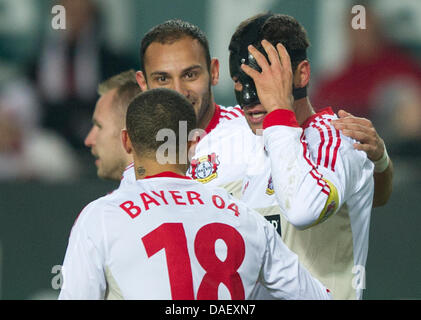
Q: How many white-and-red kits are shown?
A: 4